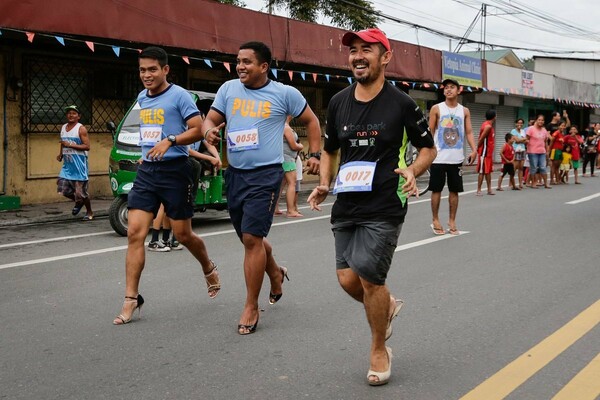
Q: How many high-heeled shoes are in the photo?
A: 6